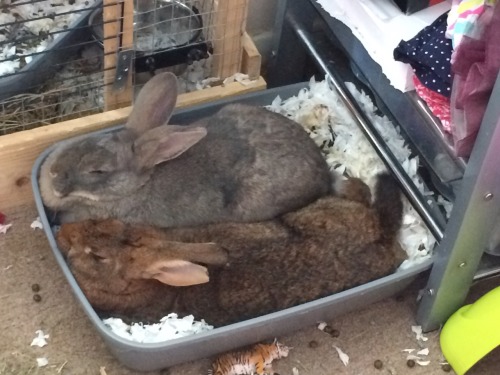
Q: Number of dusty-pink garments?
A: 1